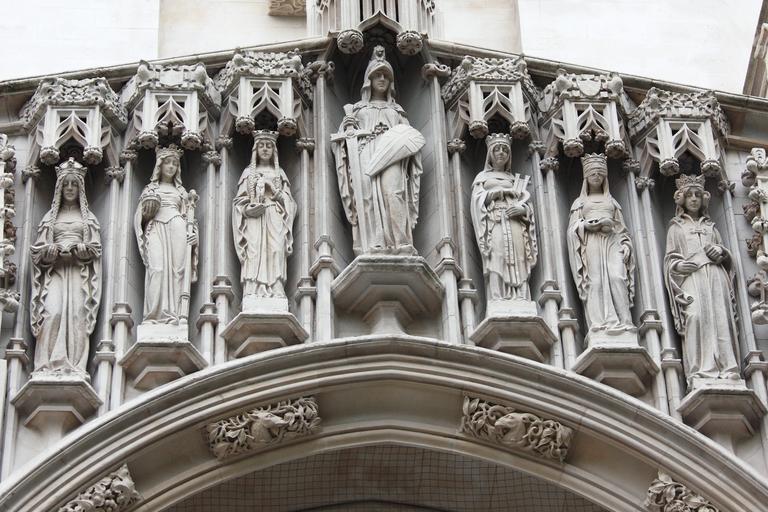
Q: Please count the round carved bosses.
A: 14